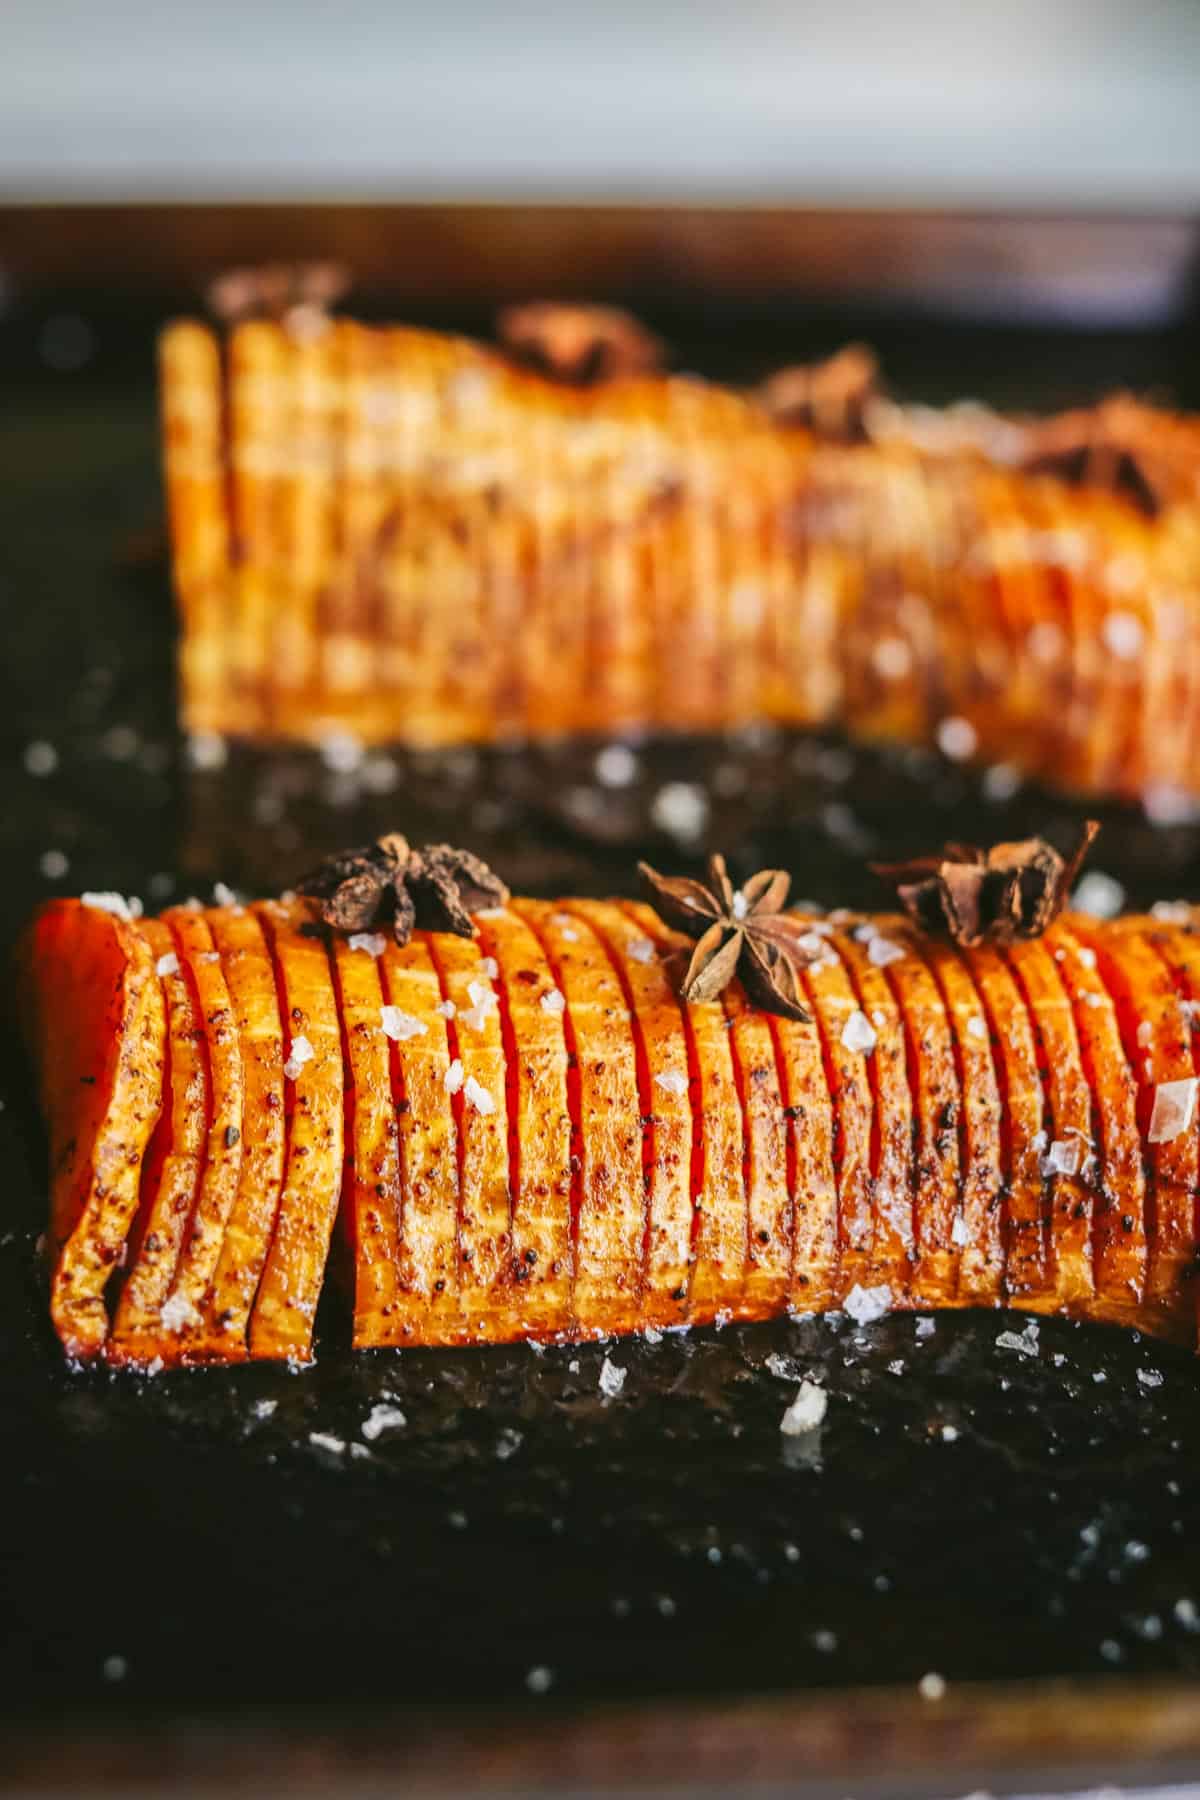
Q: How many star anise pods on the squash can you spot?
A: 7